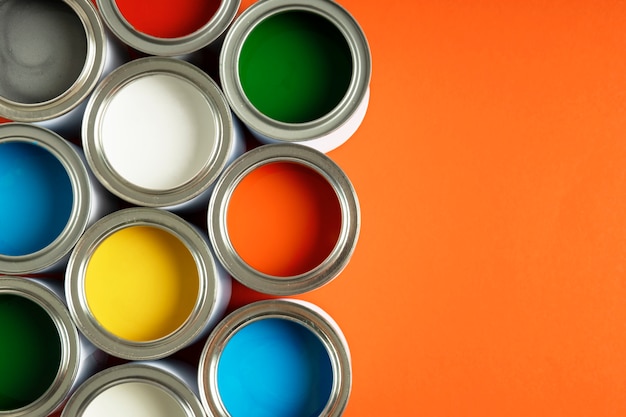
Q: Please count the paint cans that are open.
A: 10